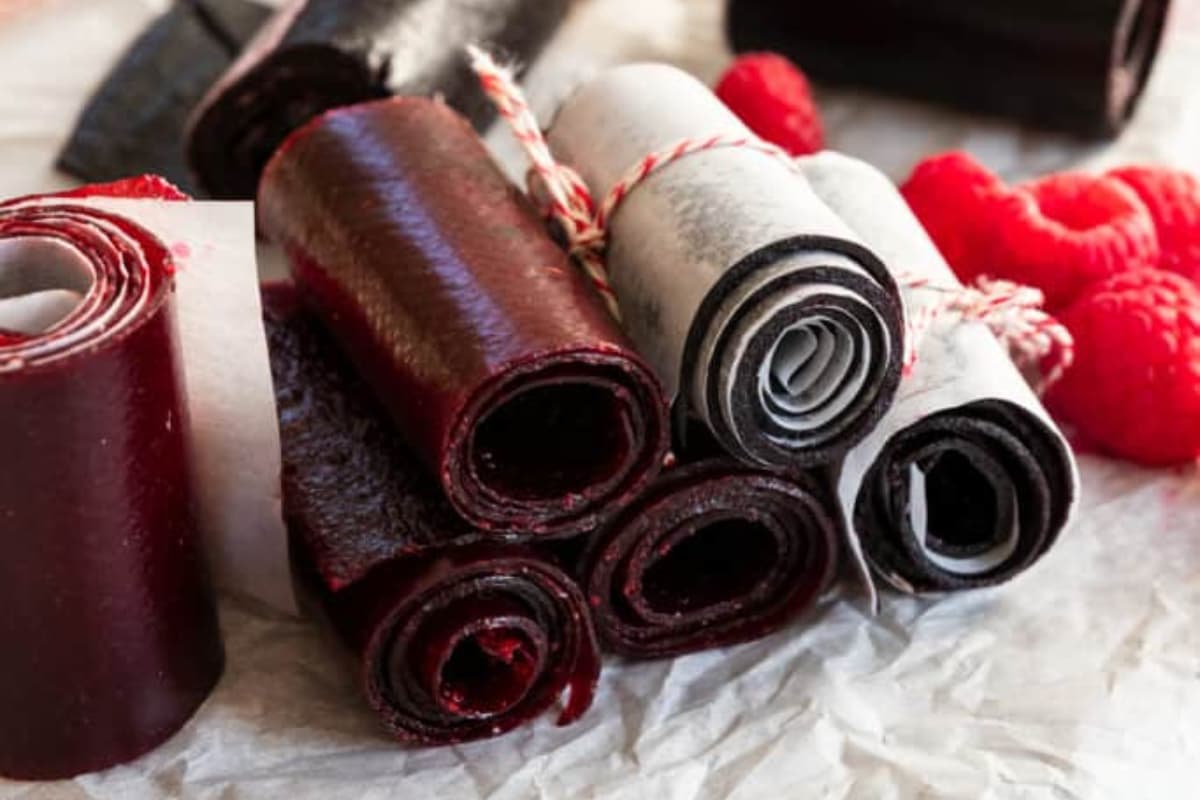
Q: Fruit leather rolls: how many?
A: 8